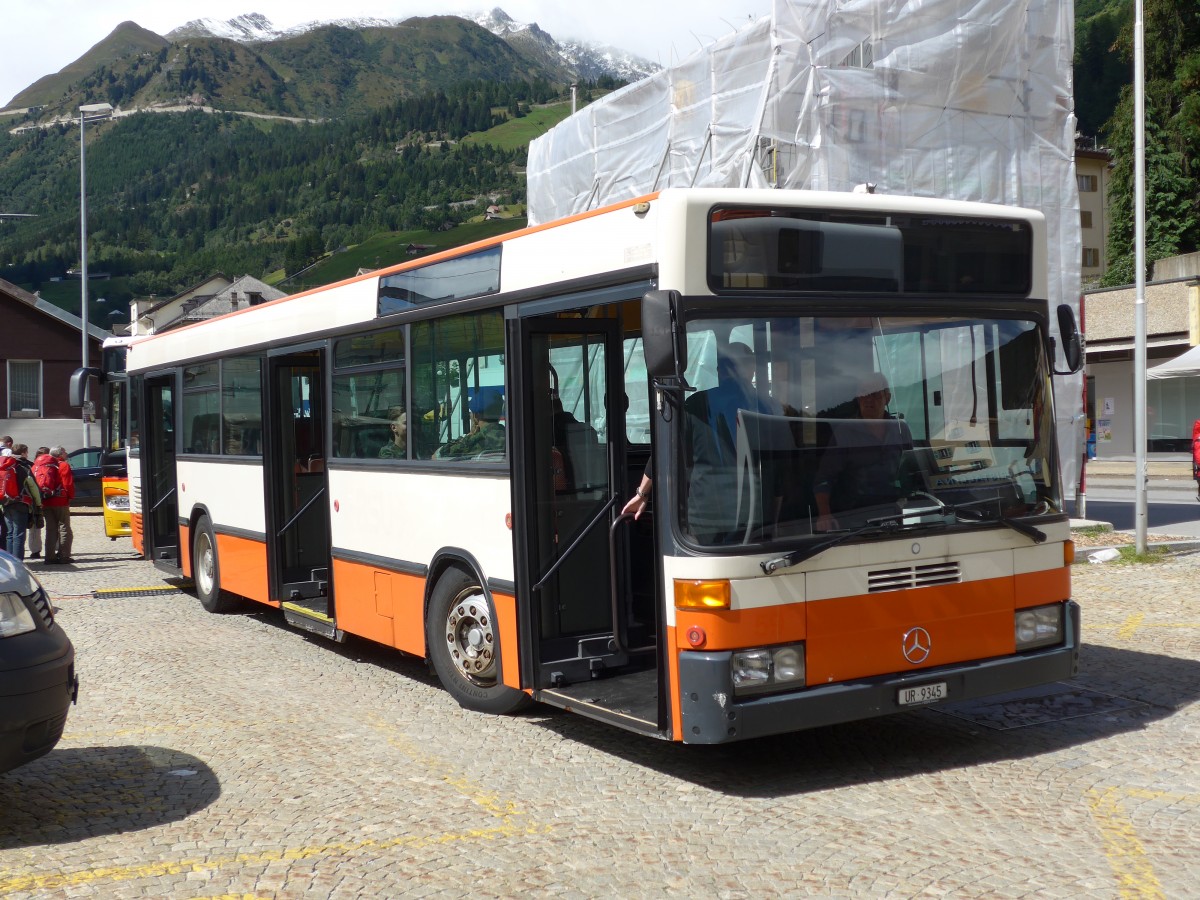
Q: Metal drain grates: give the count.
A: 1